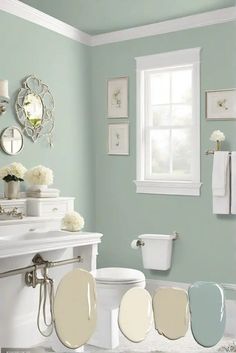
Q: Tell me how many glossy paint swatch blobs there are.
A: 4